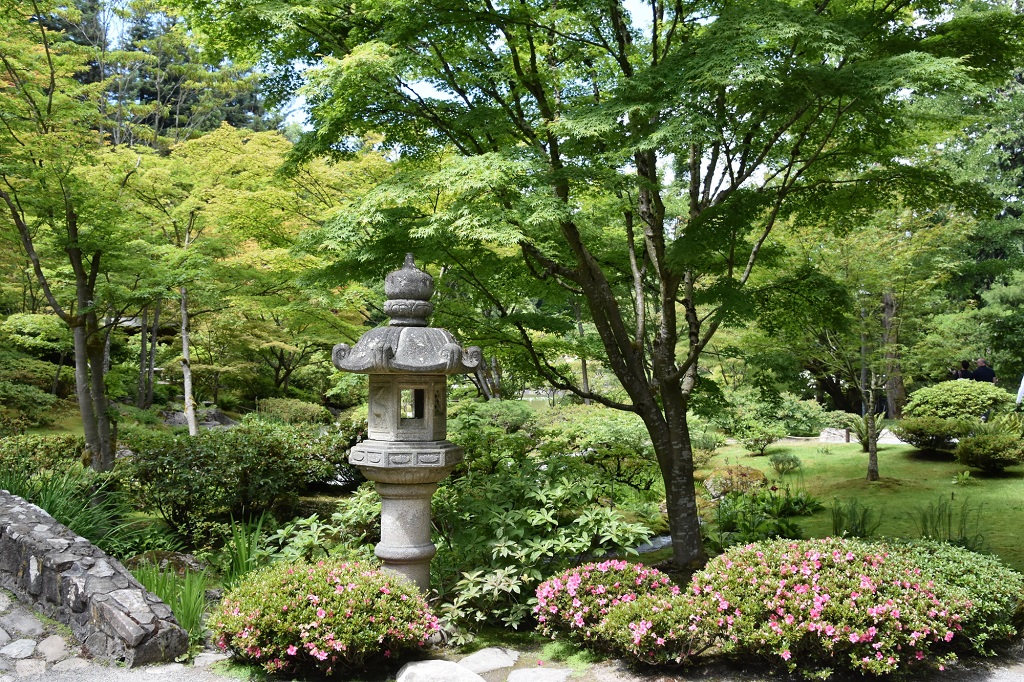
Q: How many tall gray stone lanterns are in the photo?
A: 1